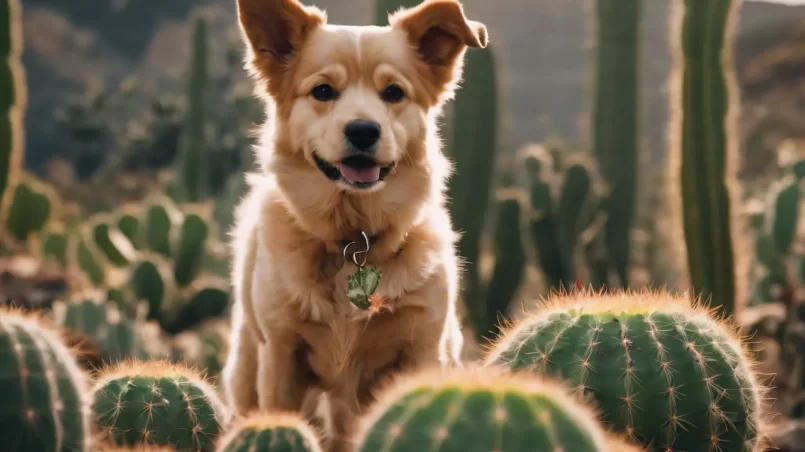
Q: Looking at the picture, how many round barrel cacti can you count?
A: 5